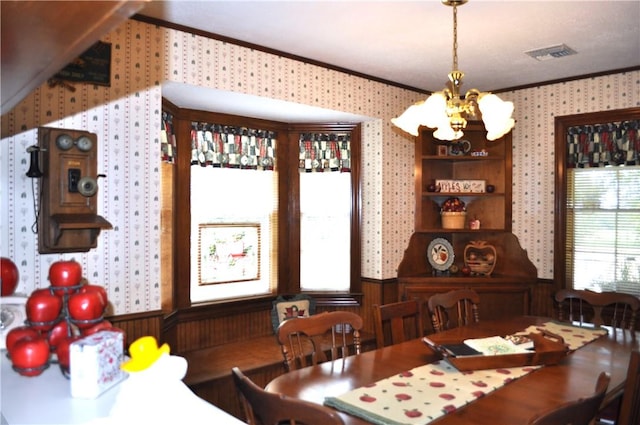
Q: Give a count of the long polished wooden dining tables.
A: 1